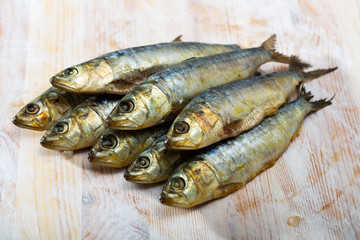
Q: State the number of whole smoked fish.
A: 8